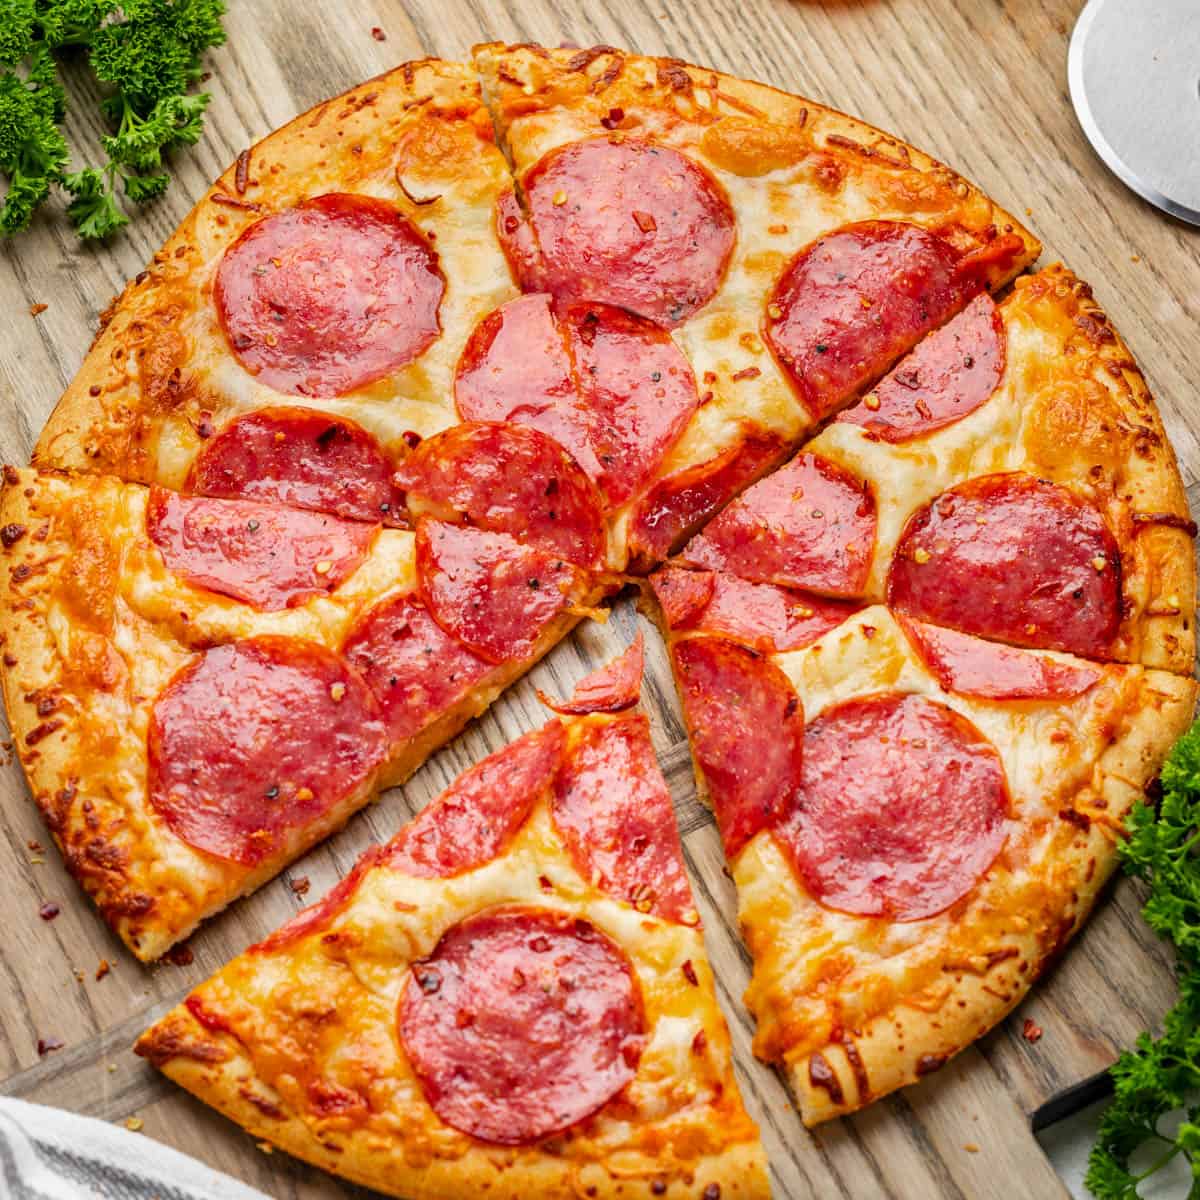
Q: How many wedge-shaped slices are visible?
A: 6